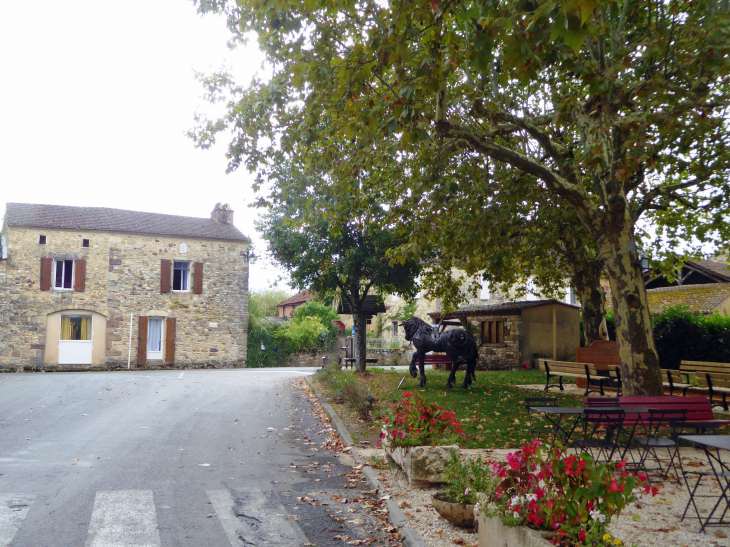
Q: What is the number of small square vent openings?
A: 2